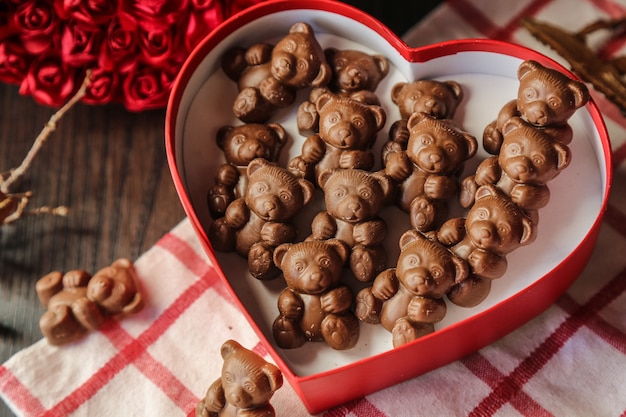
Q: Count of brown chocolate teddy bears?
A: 15